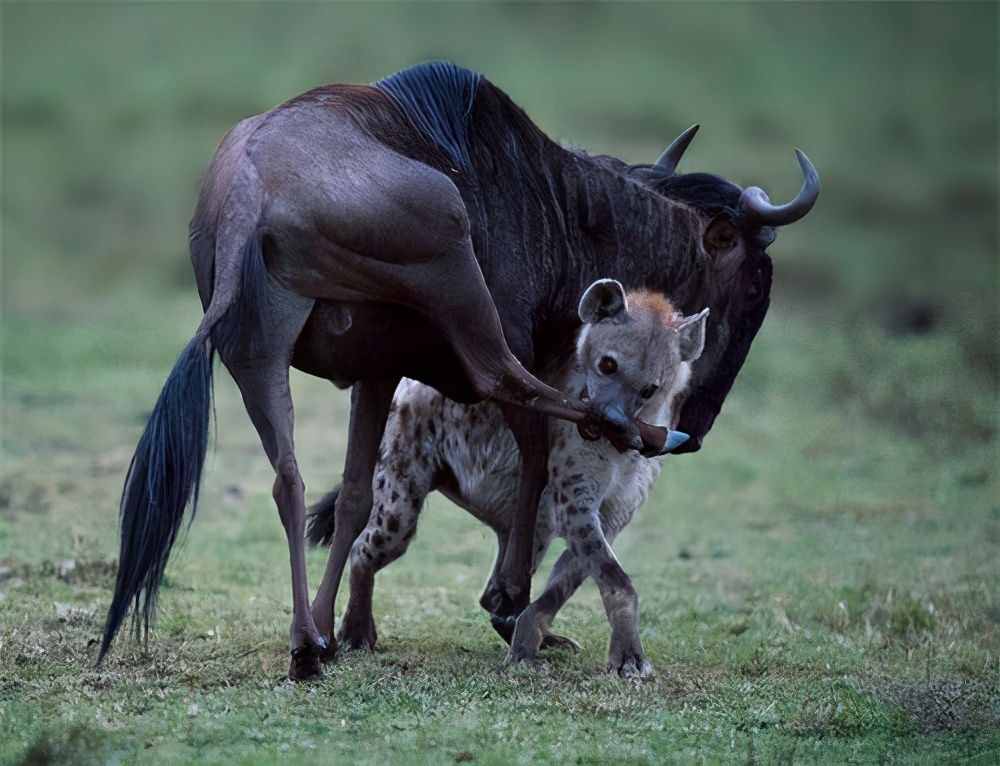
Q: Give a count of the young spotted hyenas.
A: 1